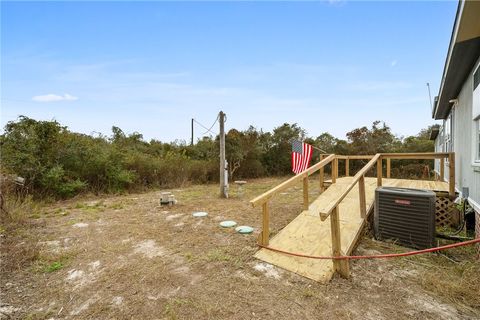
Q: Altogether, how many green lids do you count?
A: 3